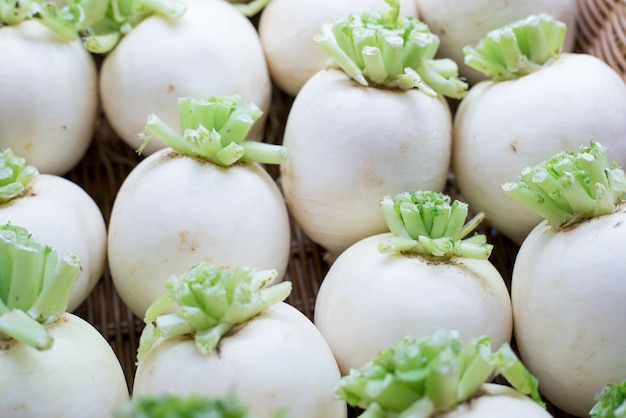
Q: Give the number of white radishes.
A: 13